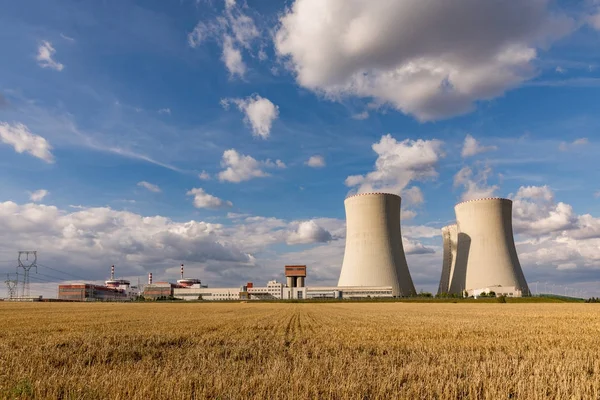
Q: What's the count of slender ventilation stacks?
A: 3